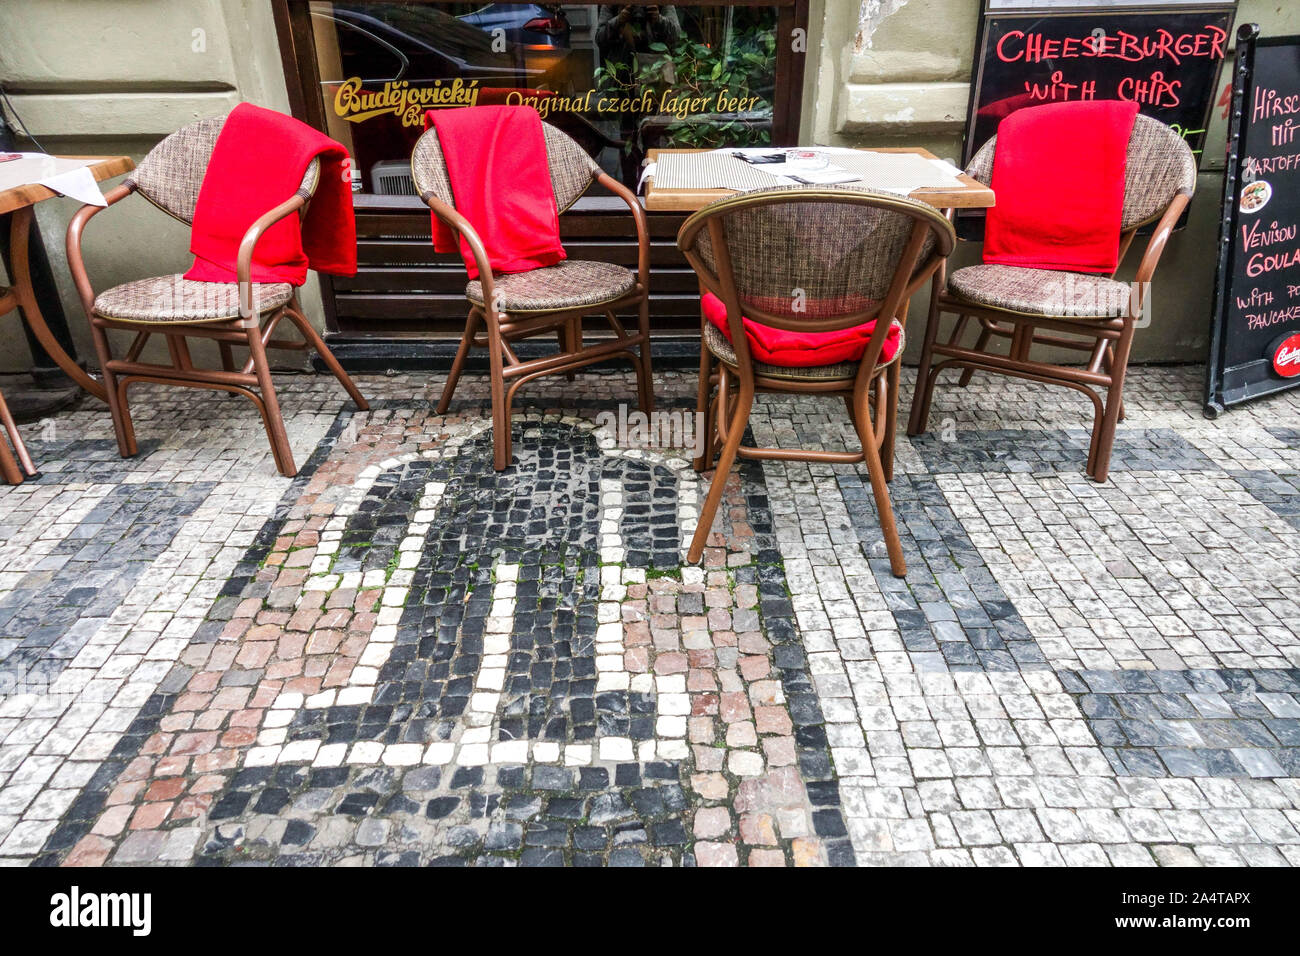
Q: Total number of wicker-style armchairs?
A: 4